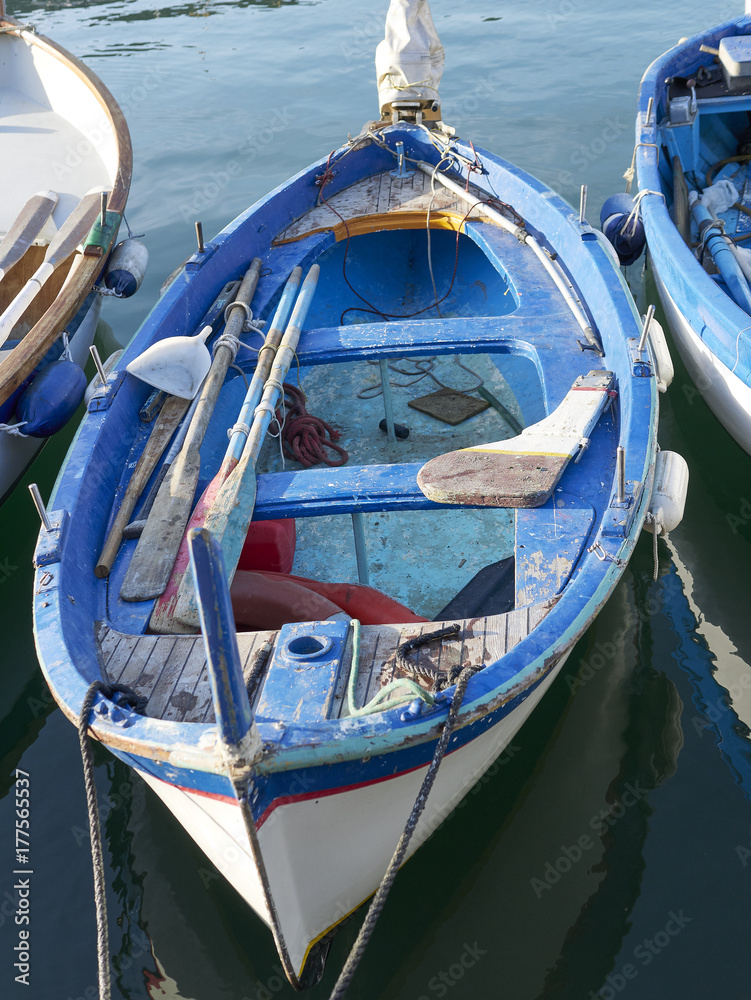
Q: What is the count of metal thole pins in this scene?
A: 8